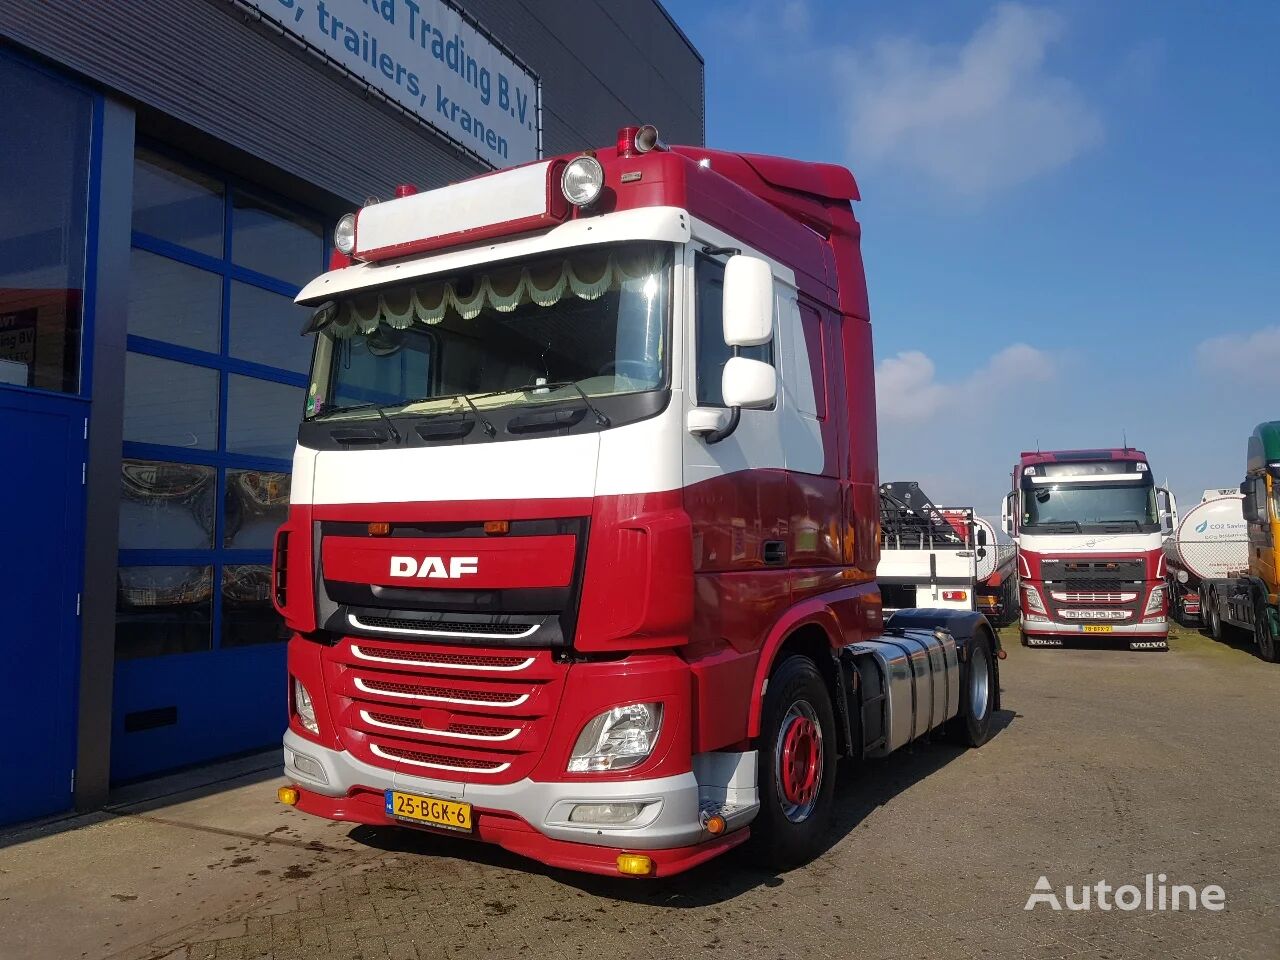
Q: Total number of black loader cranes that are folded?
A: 1